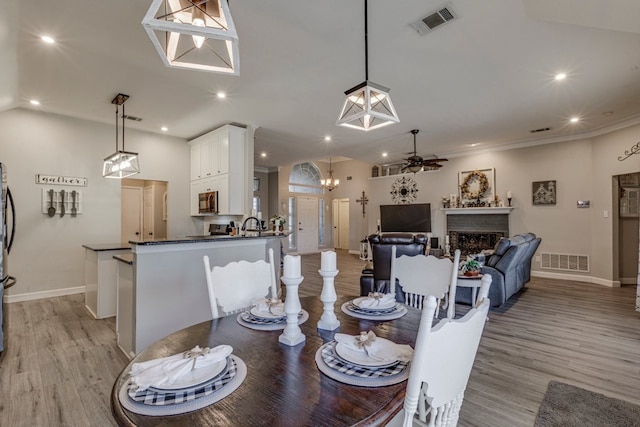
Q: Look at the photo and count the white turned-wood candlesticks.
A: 2